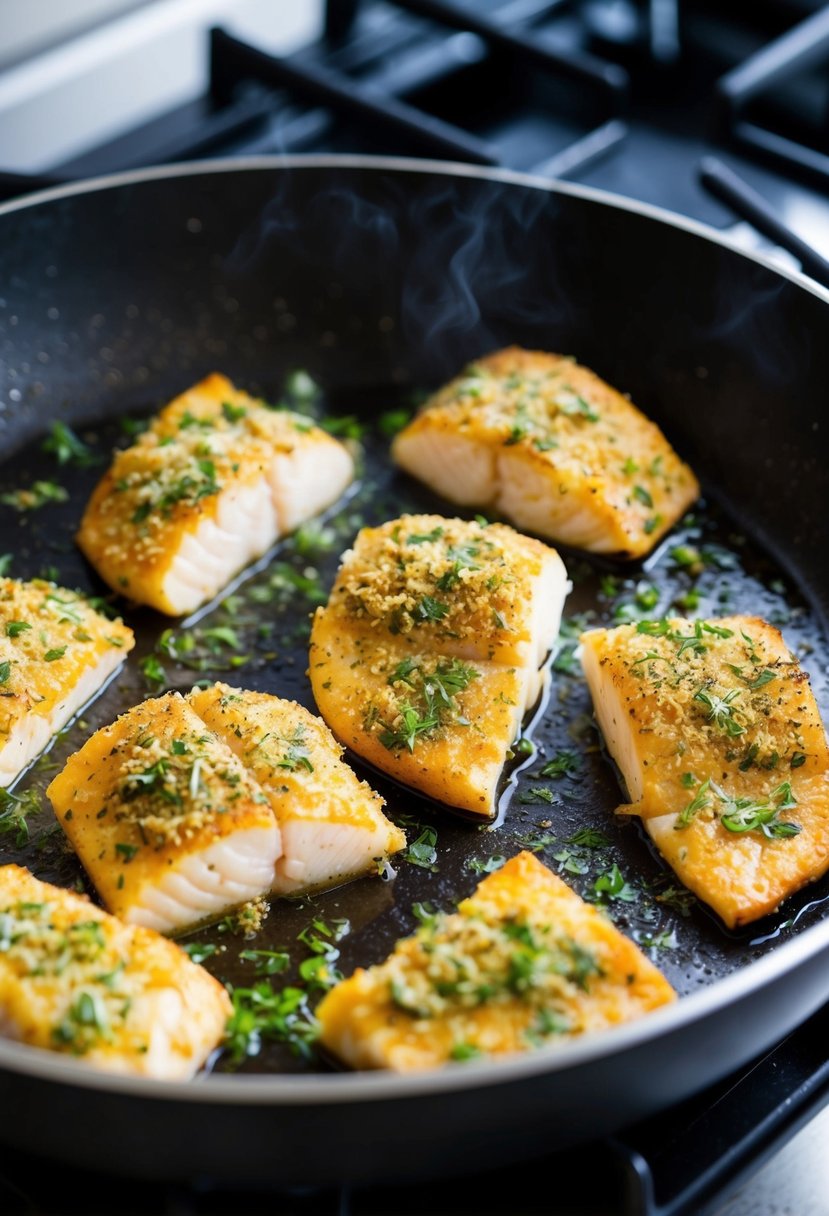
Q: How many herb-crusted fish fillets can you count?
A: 8